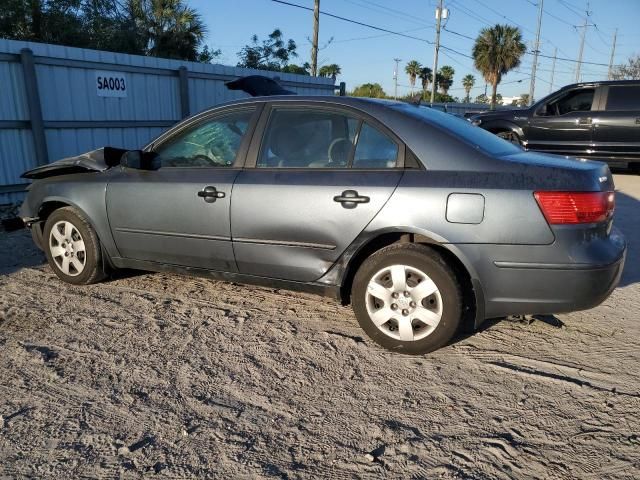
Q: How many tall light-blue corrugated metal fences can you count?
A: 1